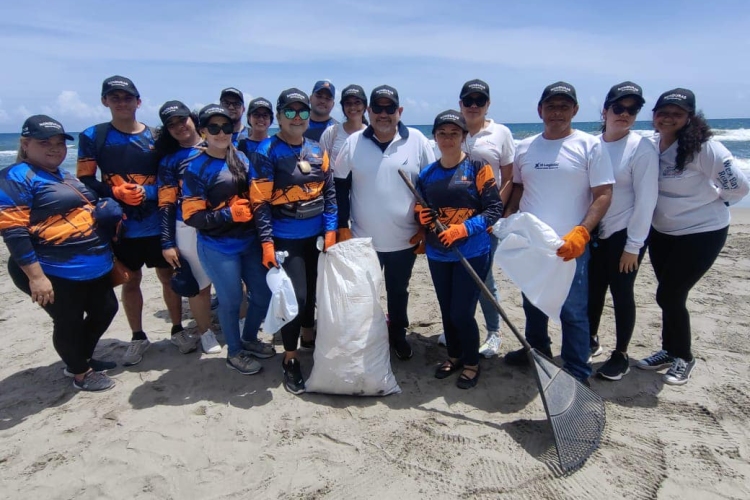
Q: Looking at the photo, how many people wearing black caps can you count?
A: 14